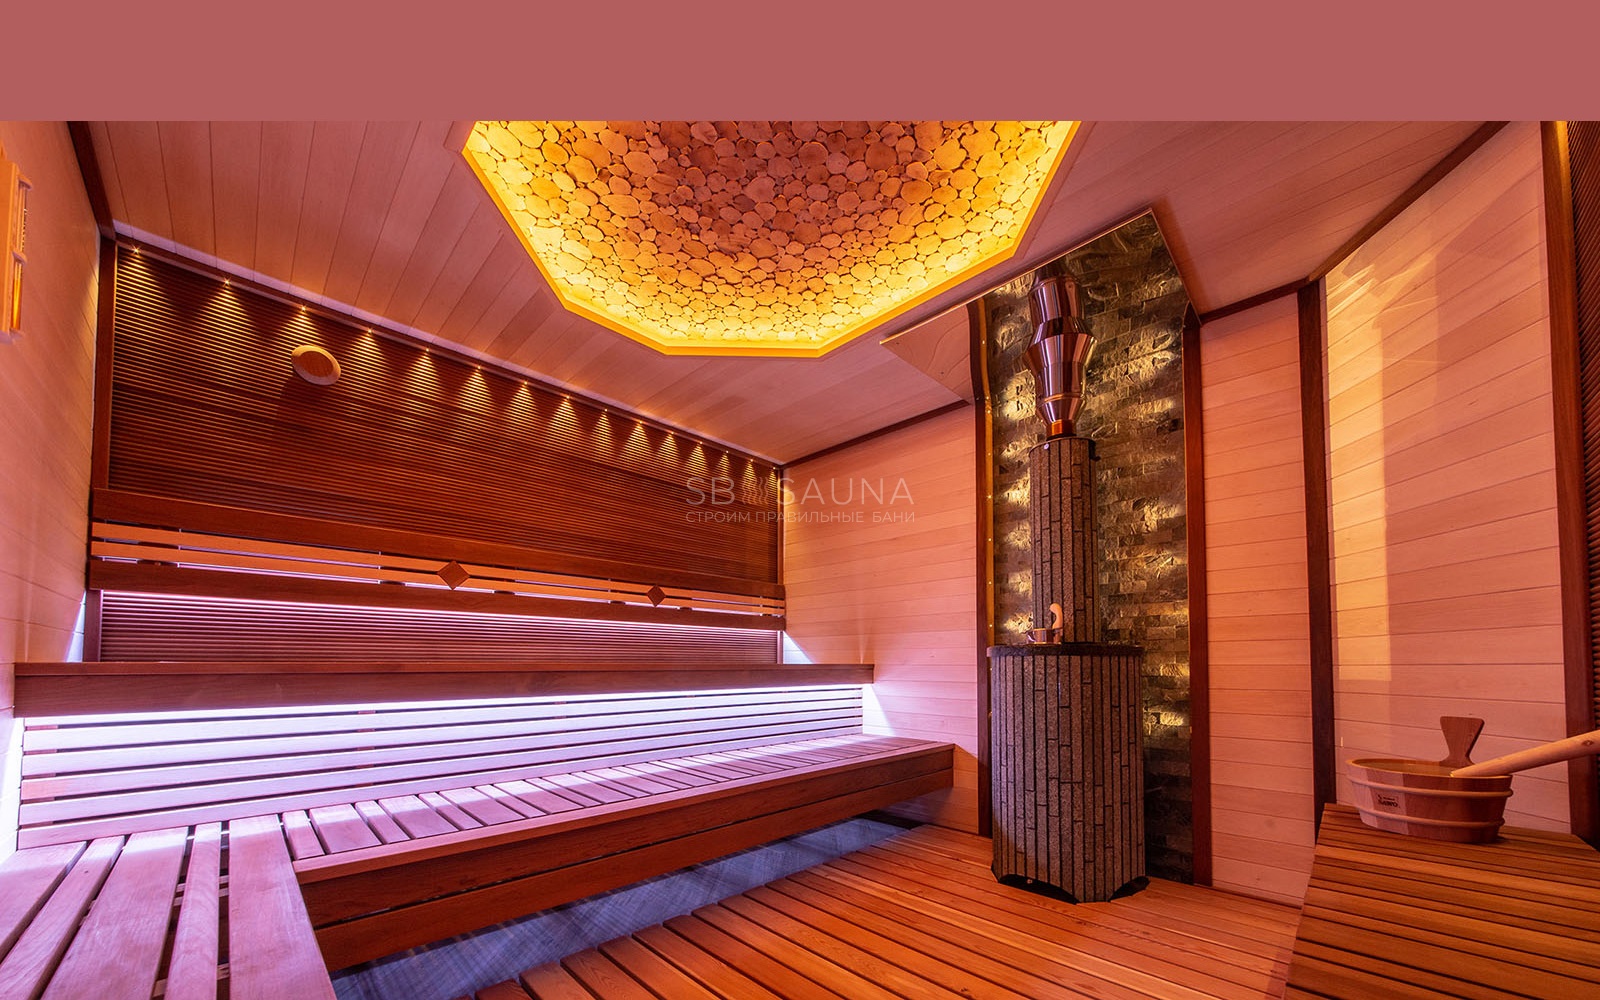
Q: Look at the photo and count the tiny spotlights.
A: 15